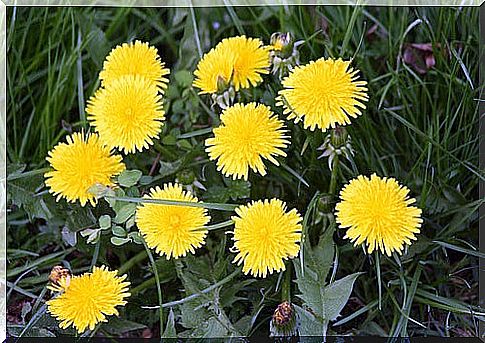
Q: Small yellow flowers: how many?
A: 11